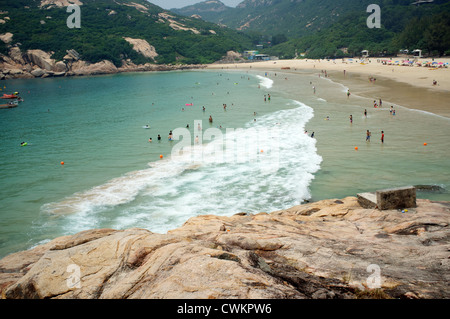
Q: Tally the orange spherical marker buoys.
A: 5